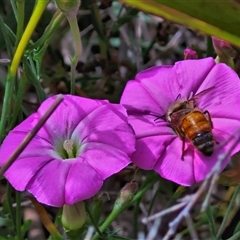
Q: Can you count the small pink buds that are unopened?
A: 2